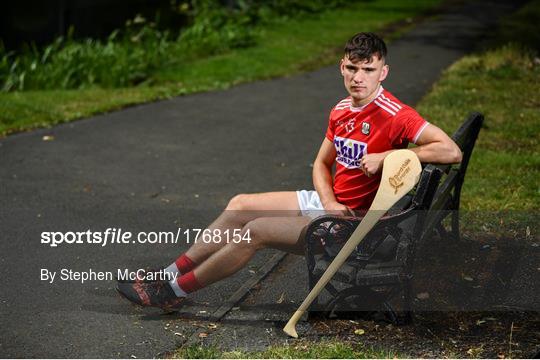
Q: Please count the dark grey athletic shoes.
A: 2